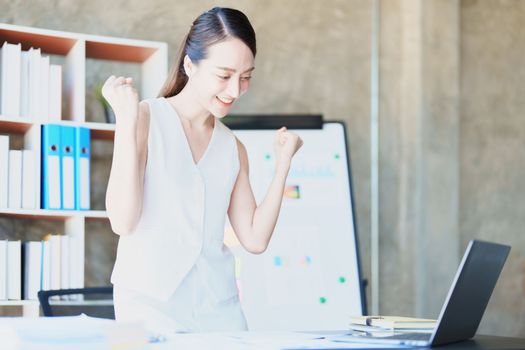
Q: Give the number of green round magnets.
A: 4